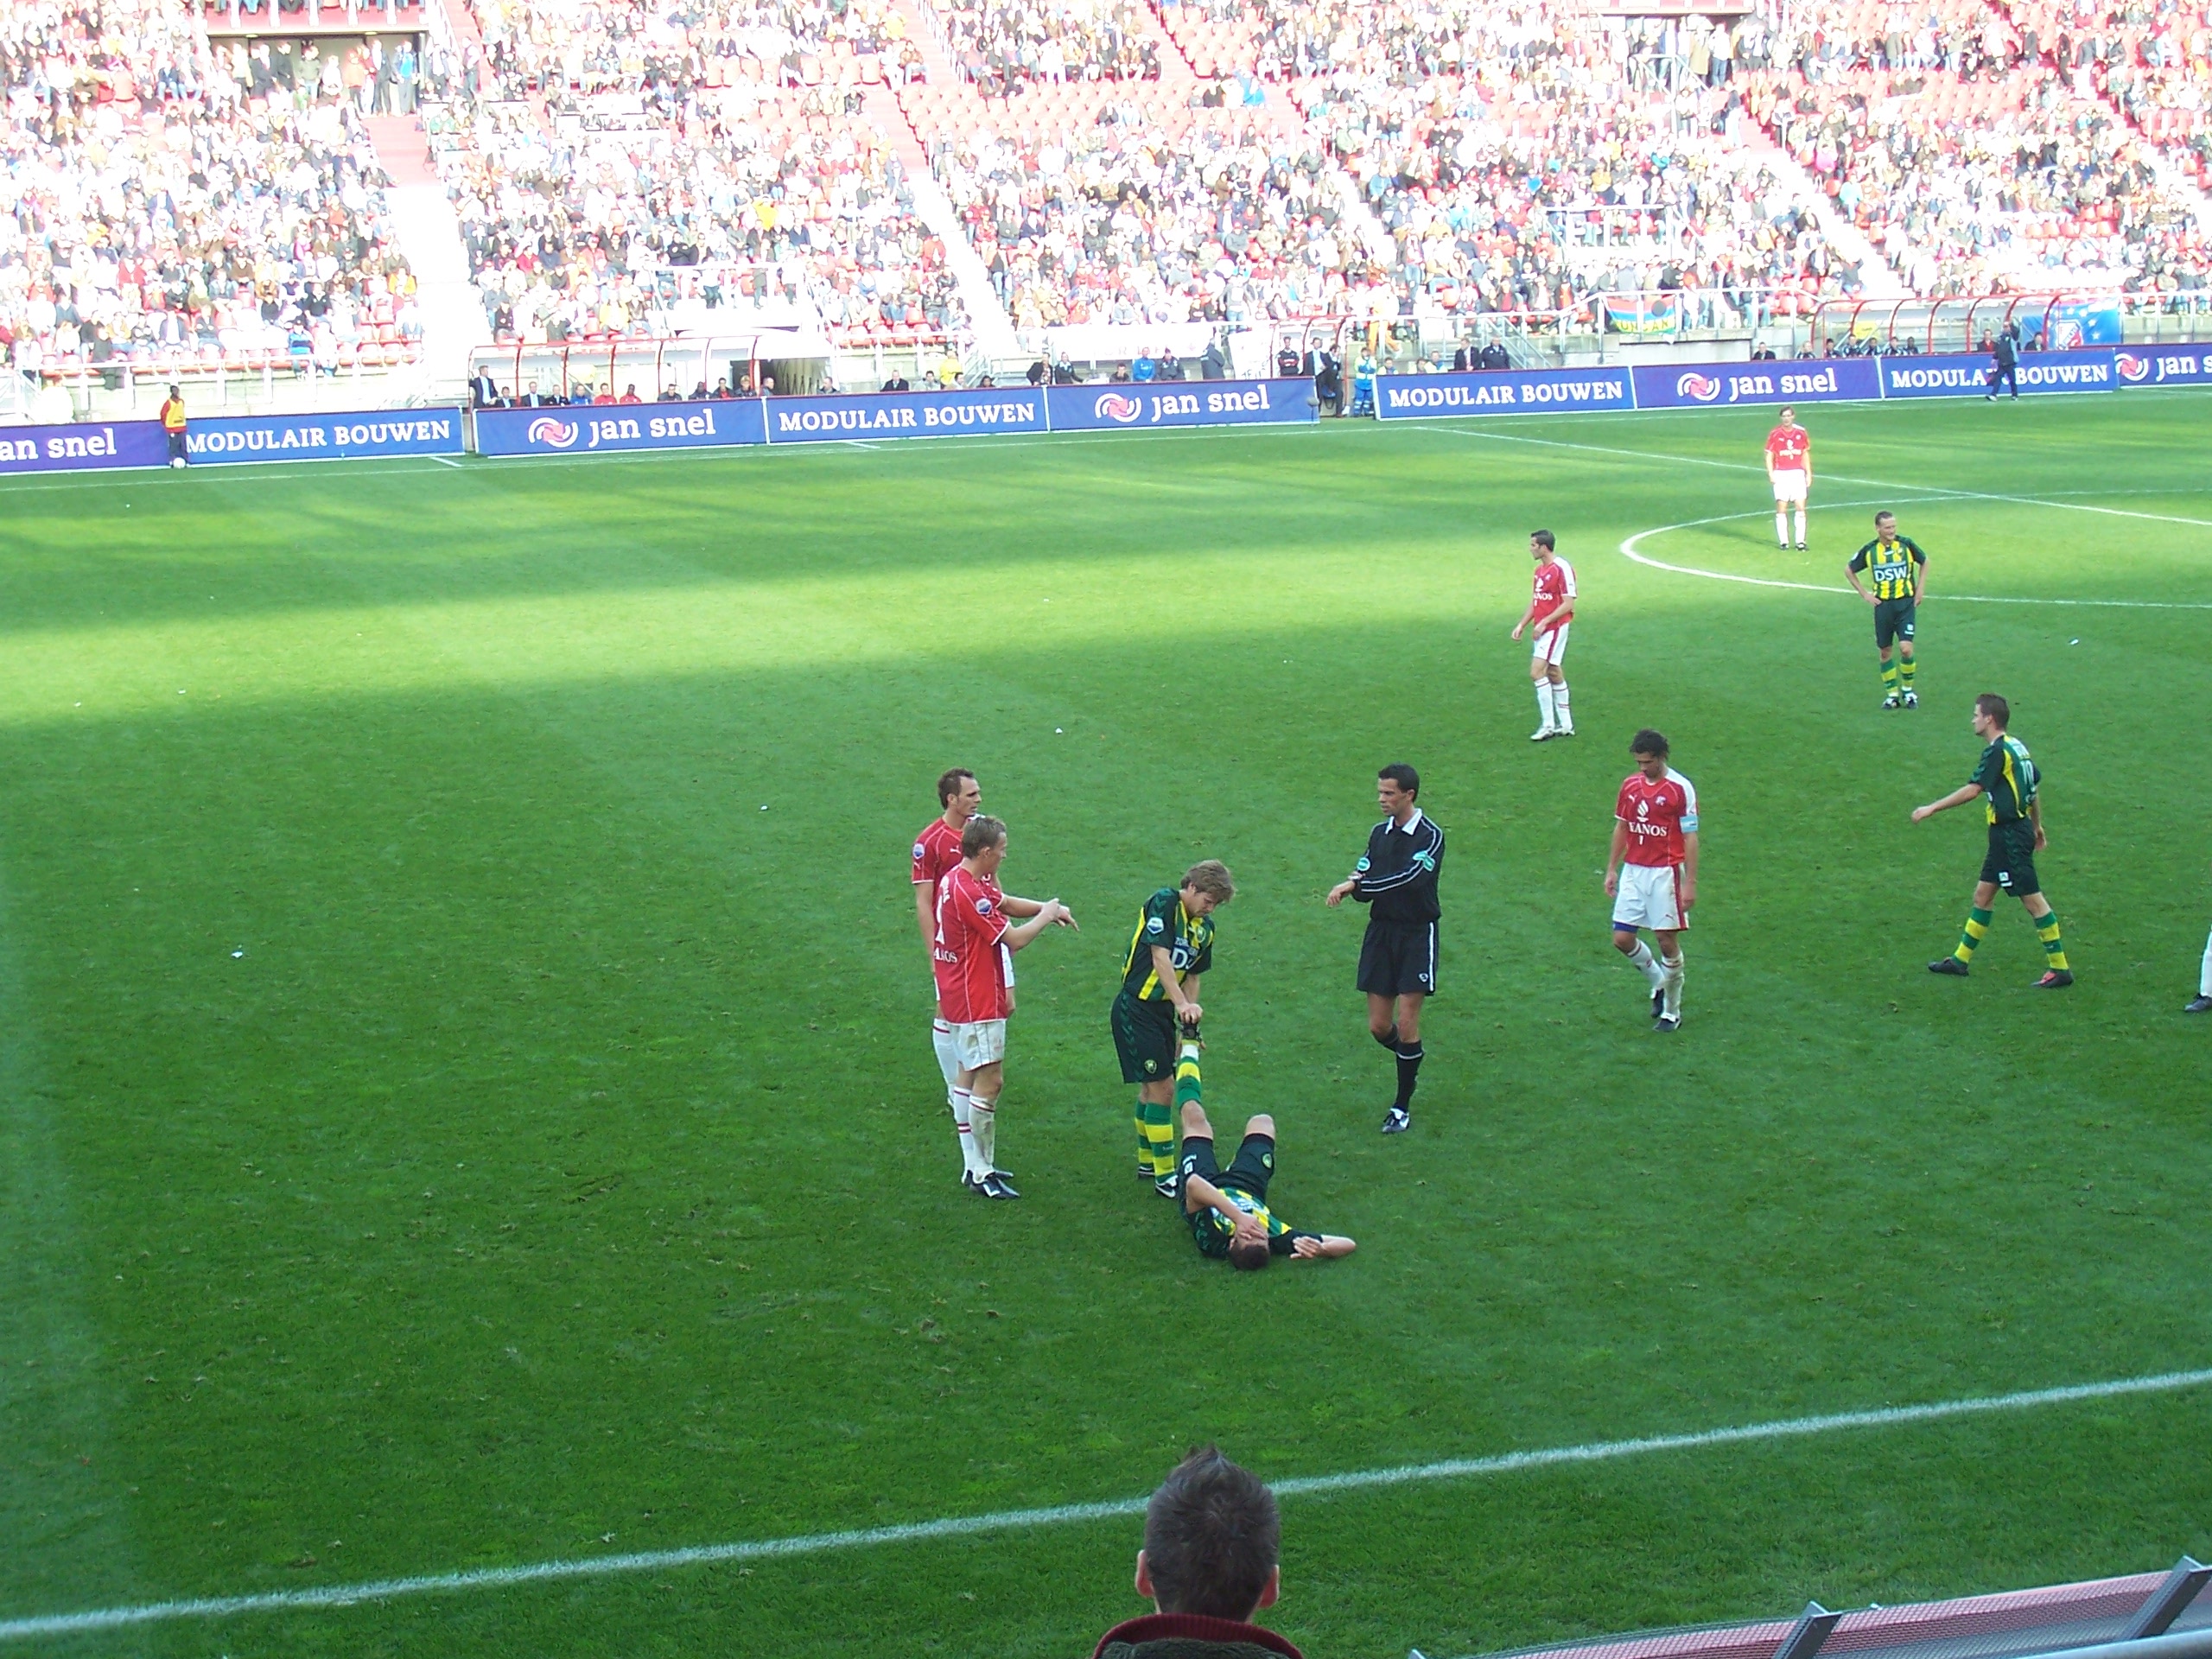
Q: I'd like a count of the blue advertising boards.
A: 9